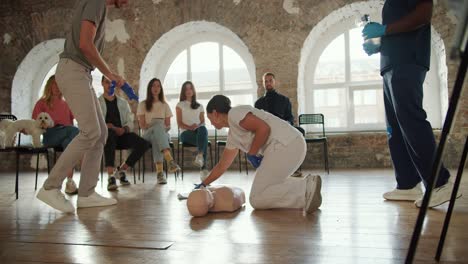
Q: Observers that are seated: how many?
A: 5